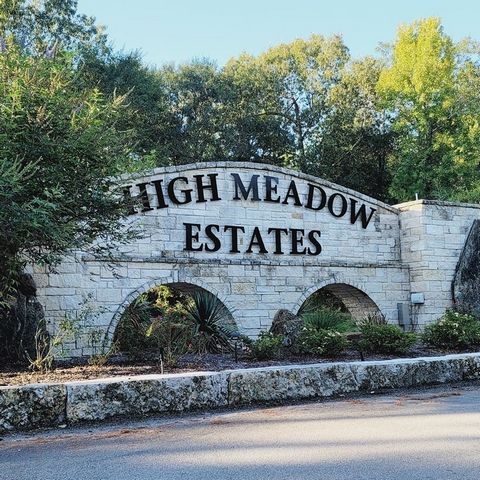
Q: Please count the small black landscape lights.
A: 3